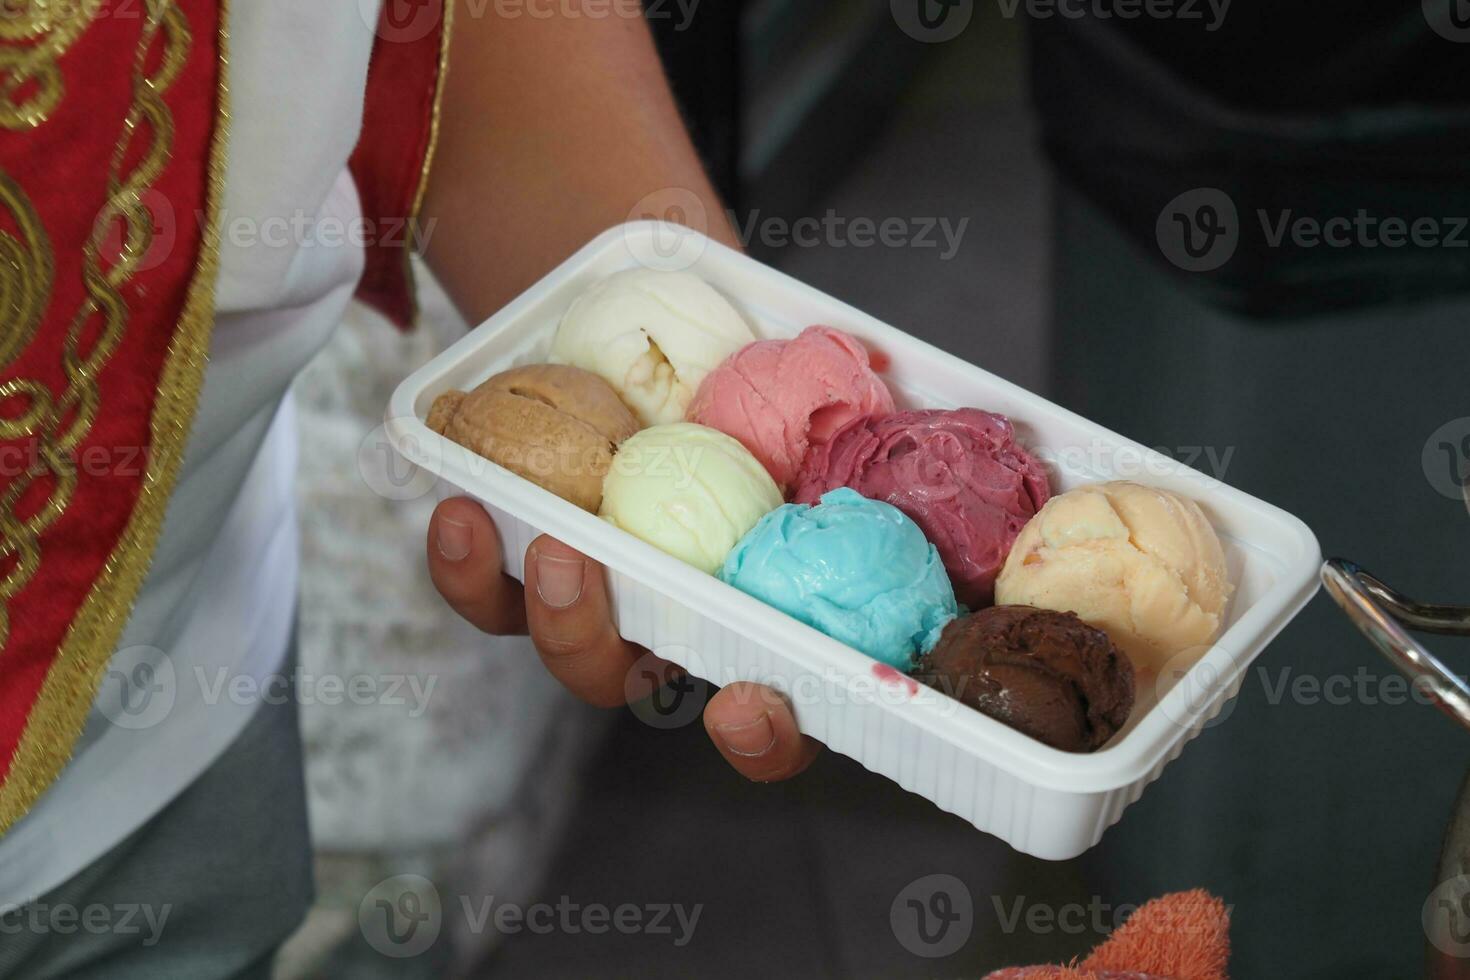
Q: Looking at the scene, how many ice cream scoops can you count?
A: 8